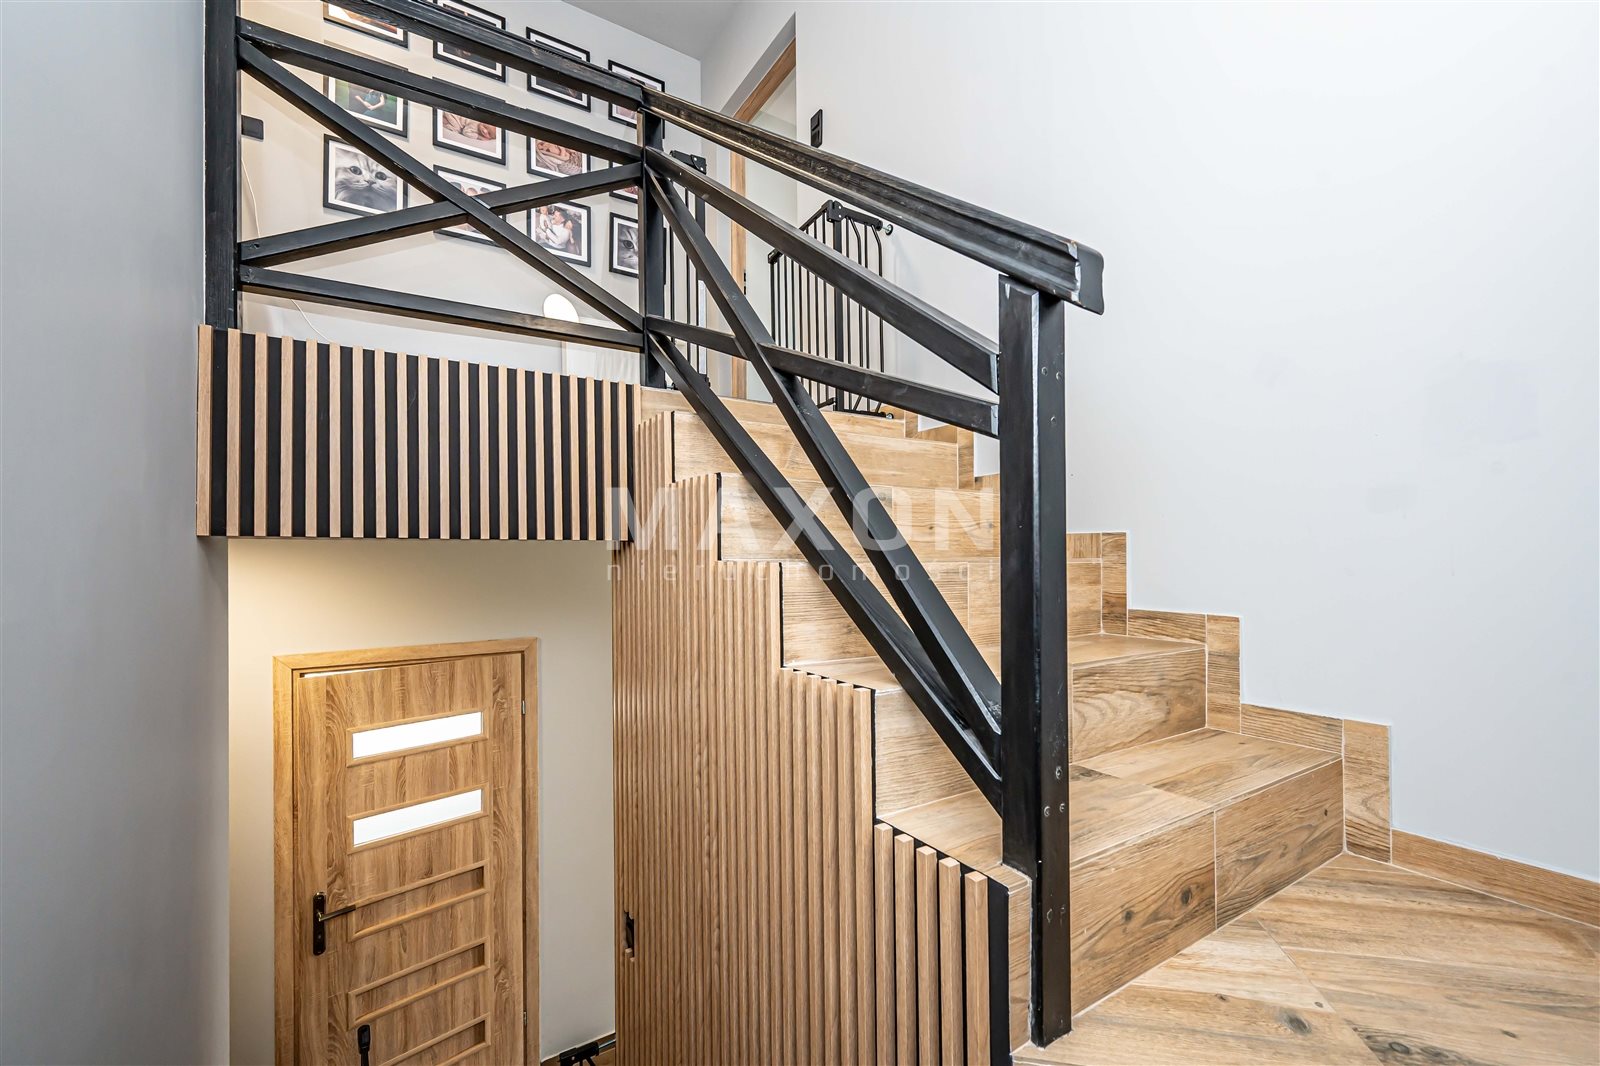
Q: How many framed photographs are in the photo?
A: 12